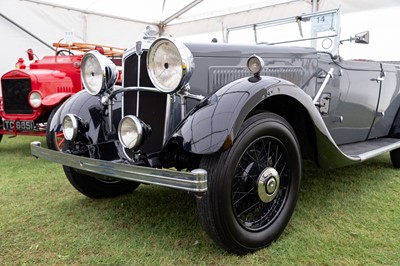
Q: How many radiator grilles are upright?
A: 2